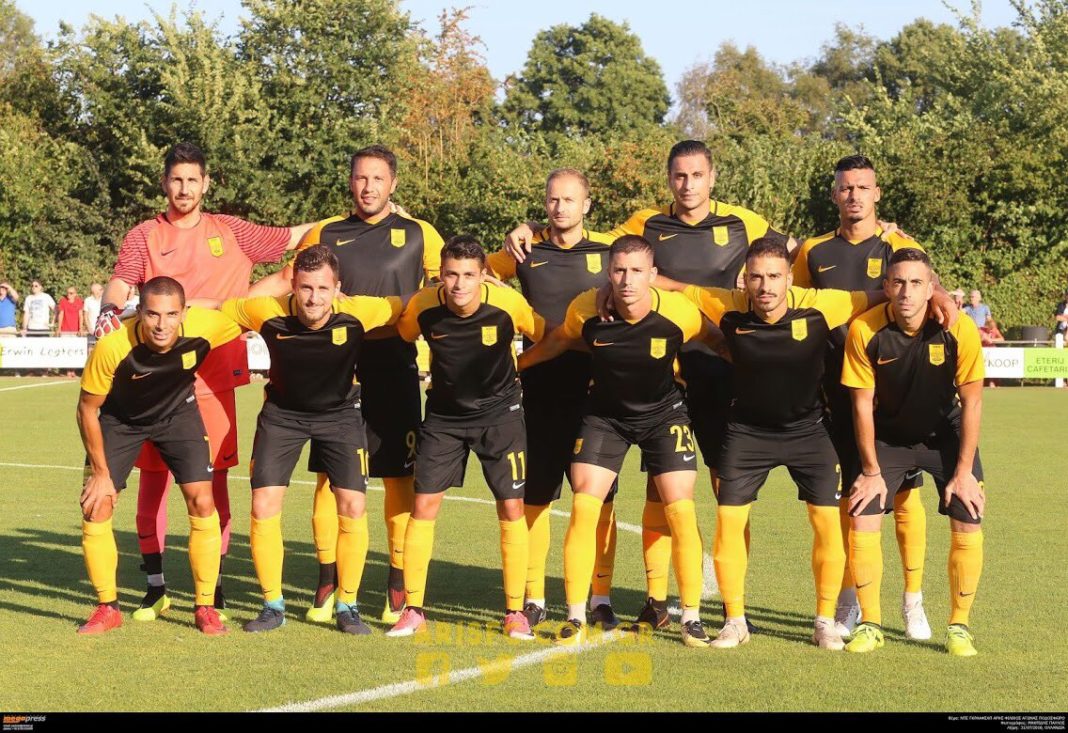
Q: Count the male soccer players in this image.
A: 11